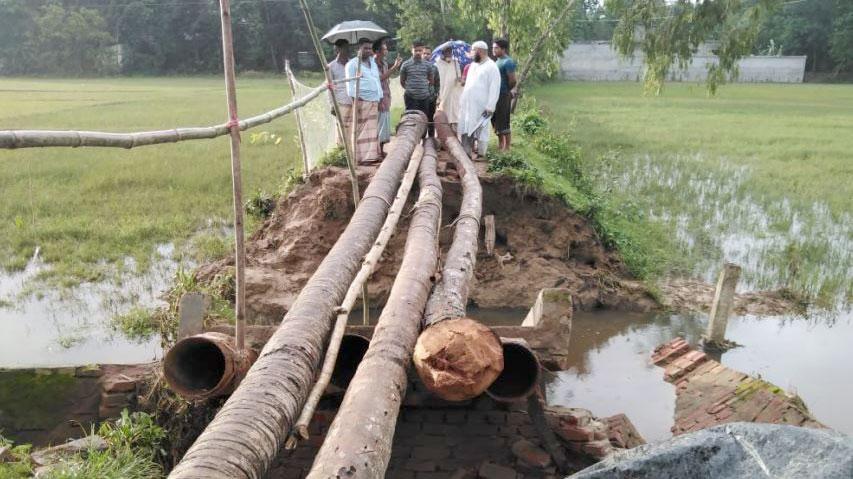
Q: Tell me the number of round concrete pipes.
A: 3